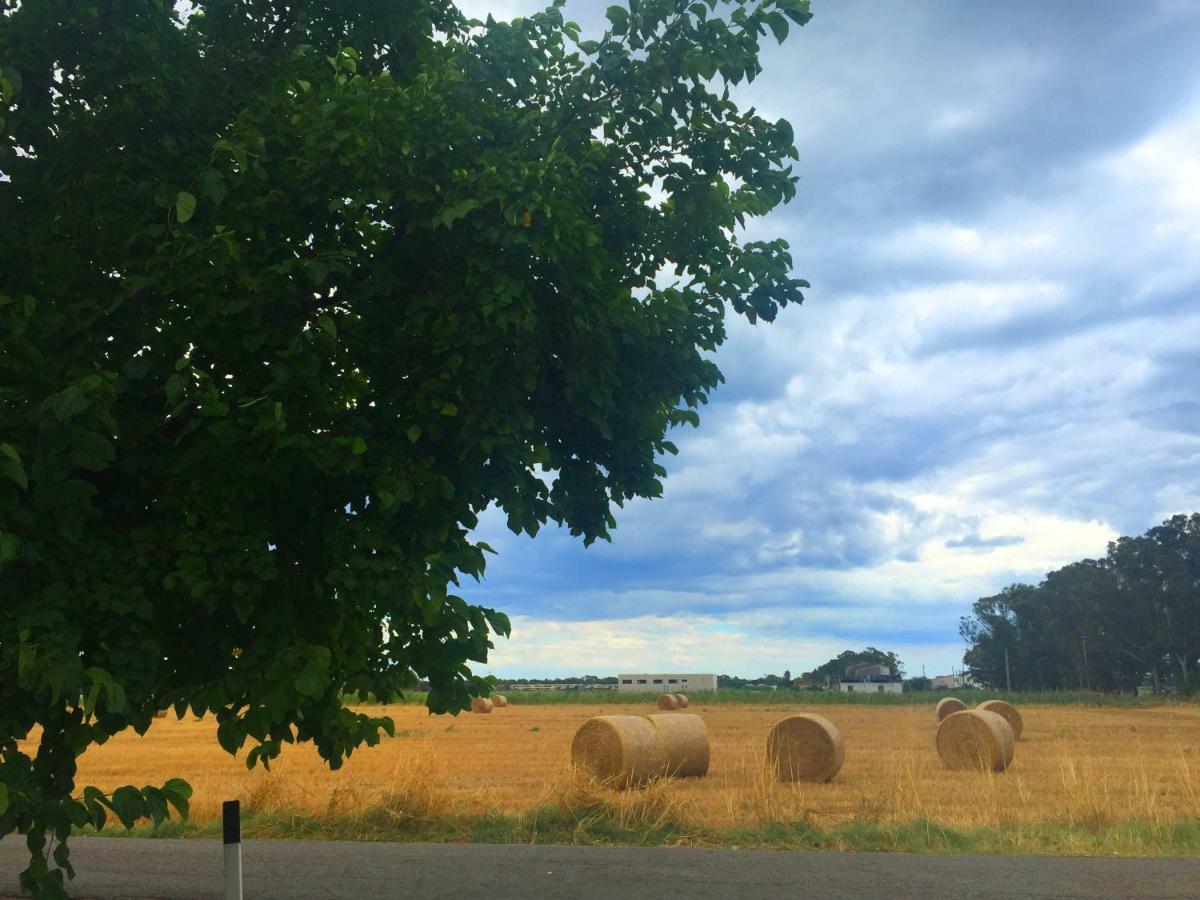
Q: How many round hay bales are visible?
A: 10